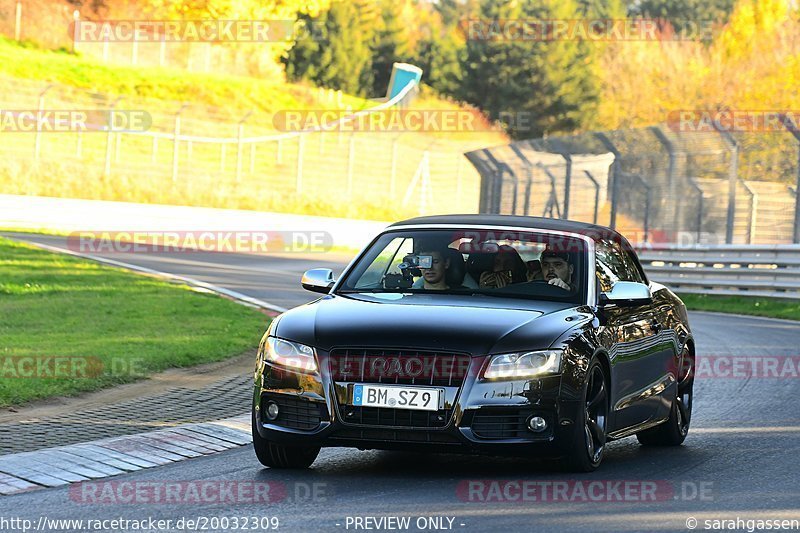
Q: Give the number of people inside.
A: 3